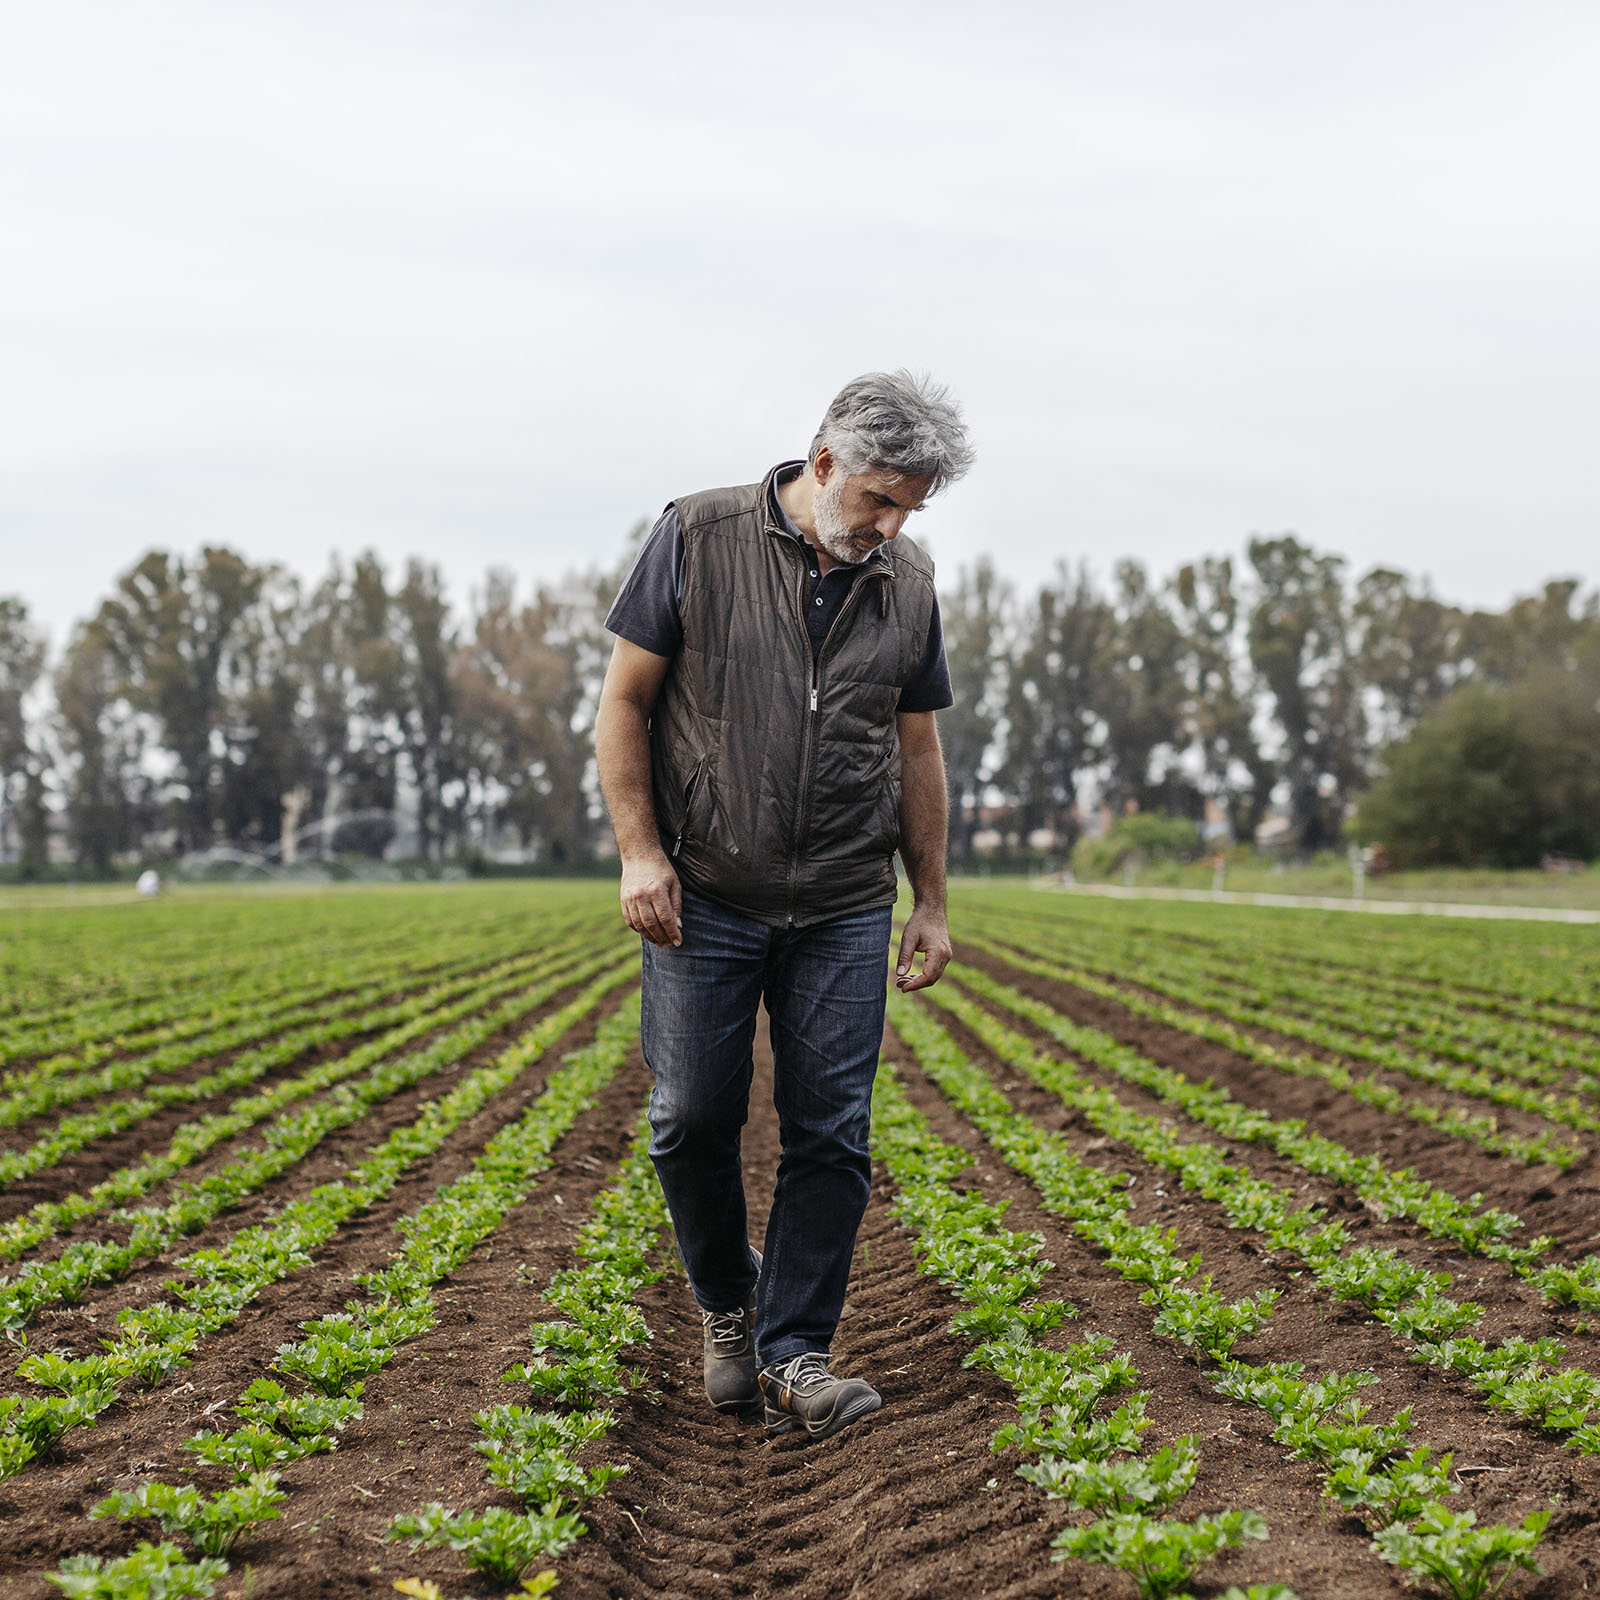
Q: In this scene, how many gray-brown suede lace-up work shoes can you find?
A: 2